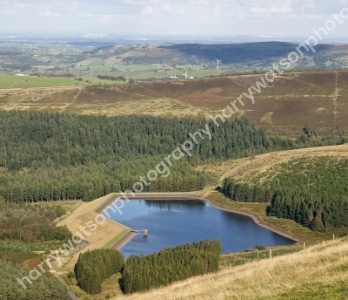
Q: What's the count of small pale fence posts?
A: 3